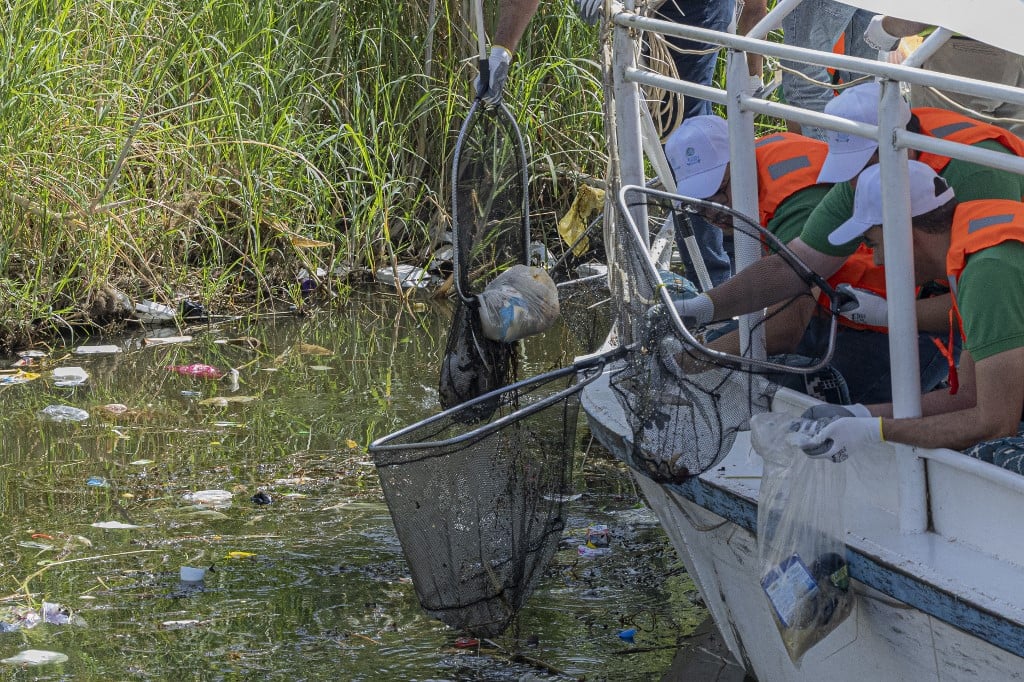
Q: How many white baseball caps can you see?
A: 3